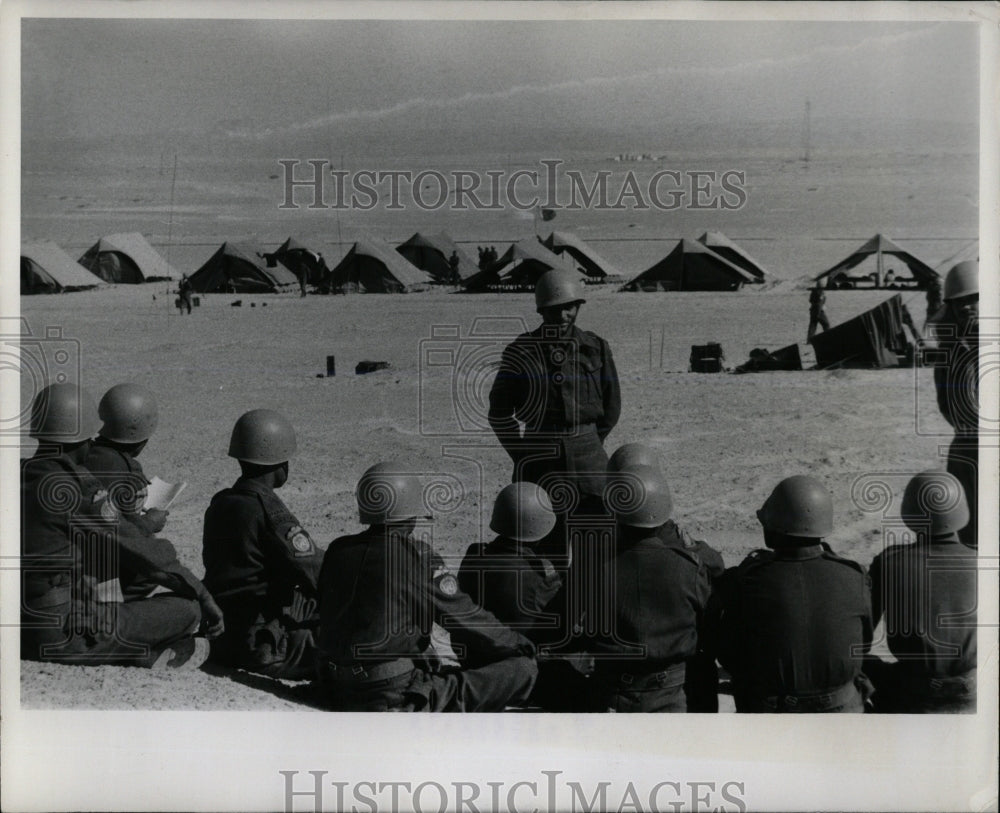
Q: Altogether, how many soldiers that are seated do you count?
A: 9